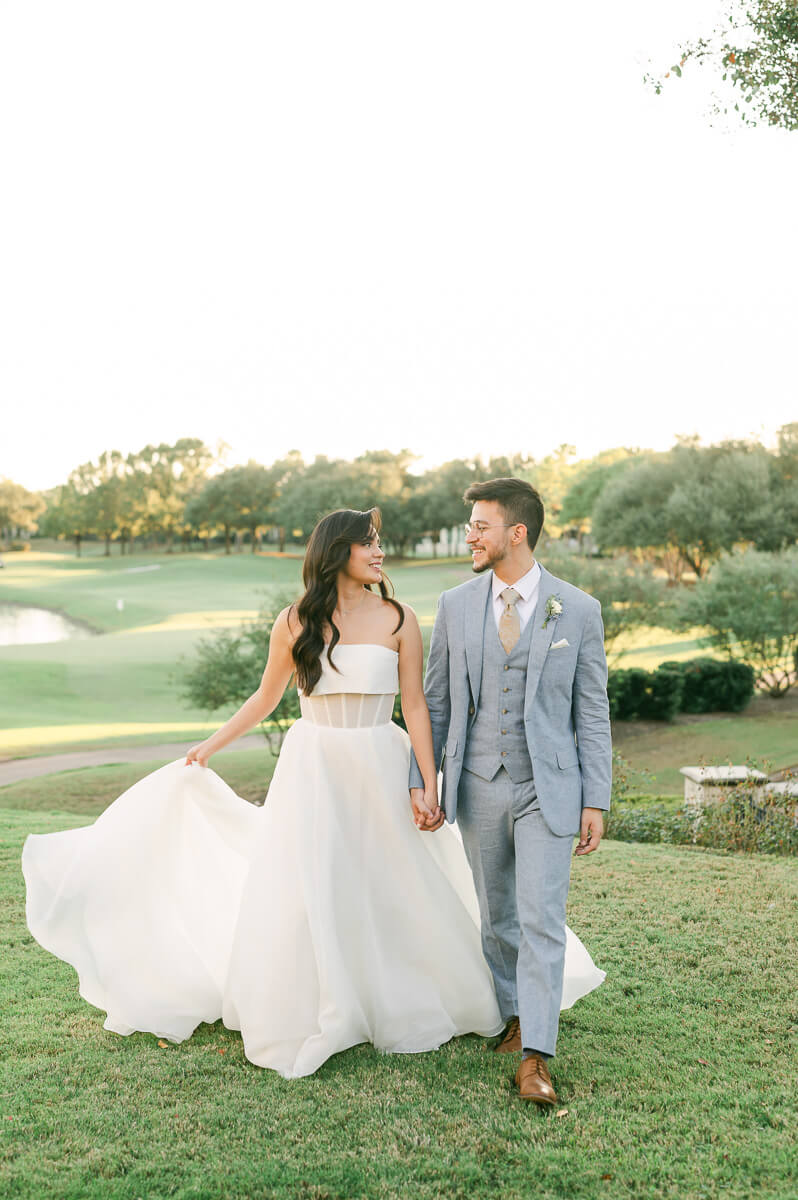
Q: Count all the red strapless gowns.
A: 0